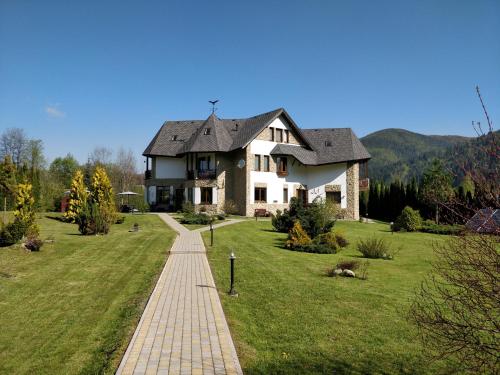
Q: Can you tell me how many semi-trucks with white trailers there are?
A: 0